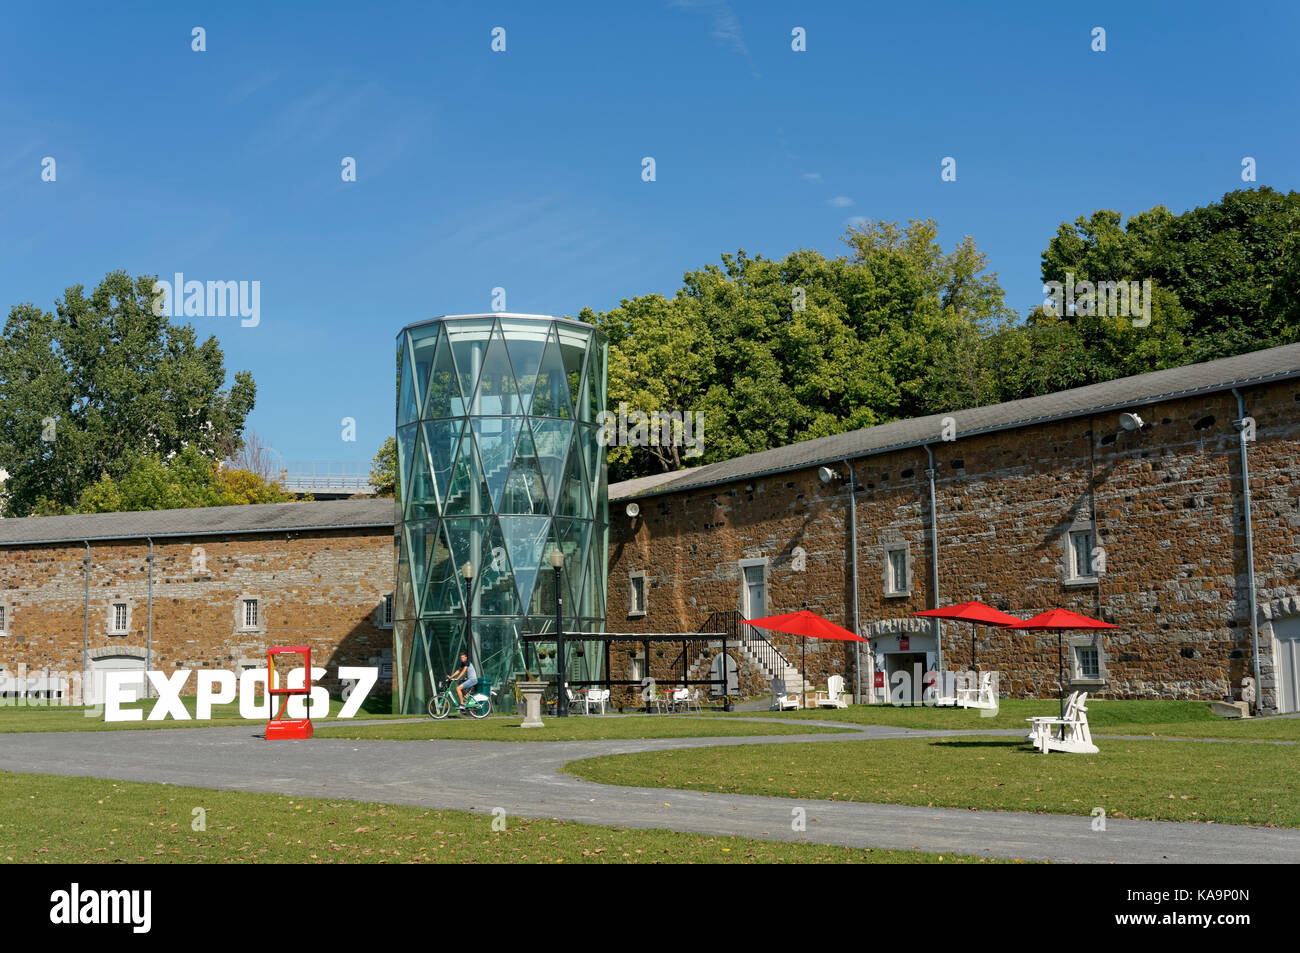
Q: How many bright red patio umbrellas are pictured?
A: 3